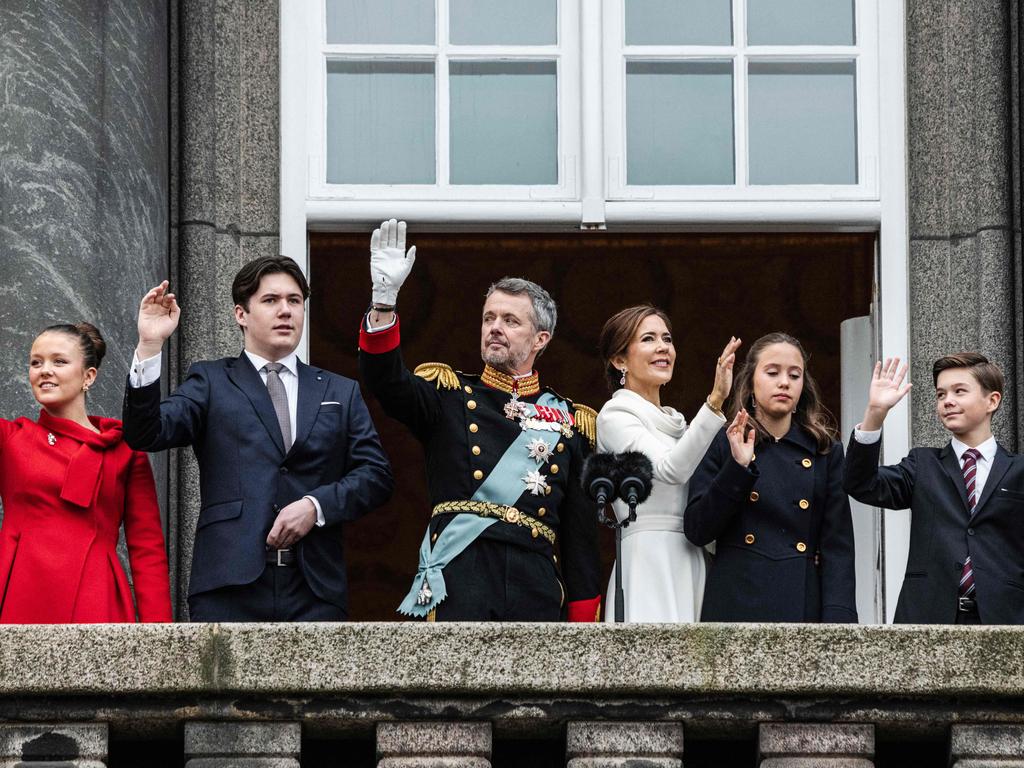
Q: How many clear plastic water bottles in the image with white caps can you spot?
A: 0